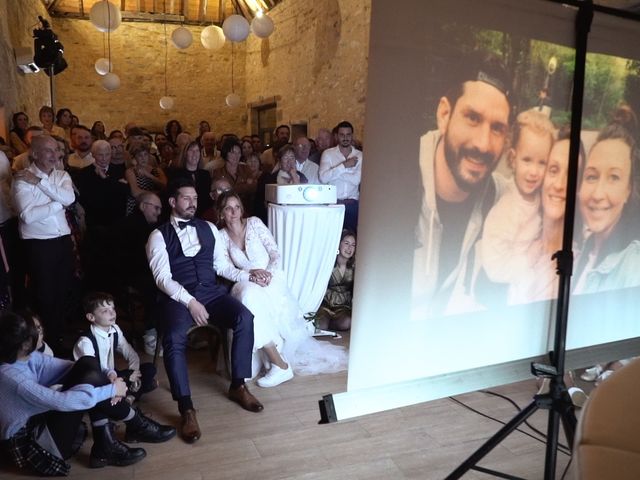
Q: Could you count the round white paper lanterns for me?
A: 9